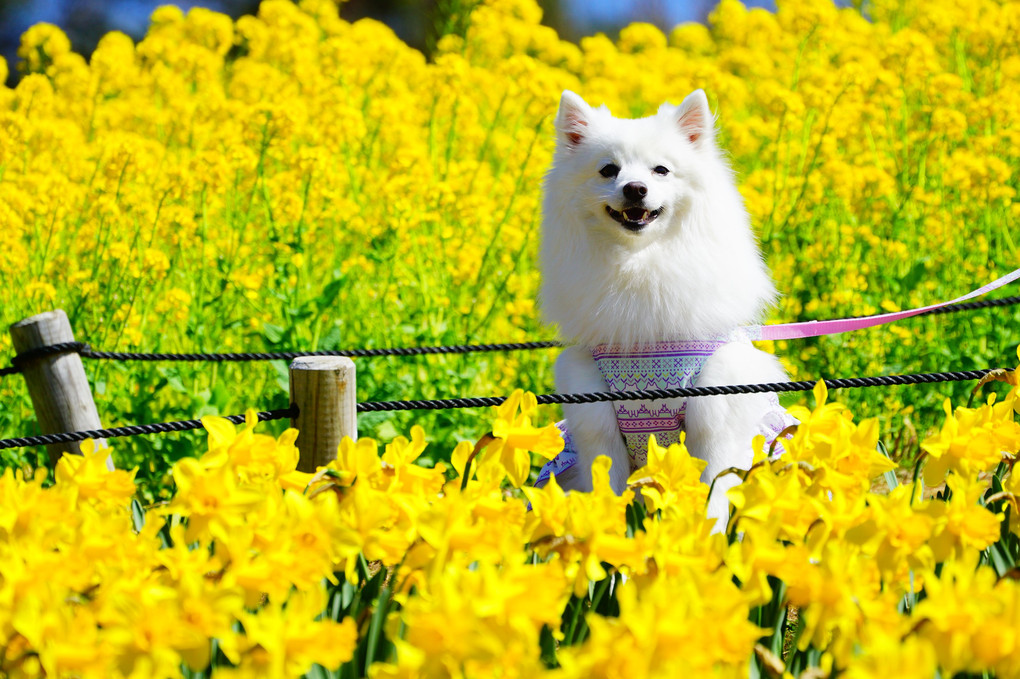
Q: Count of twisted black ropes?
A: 2